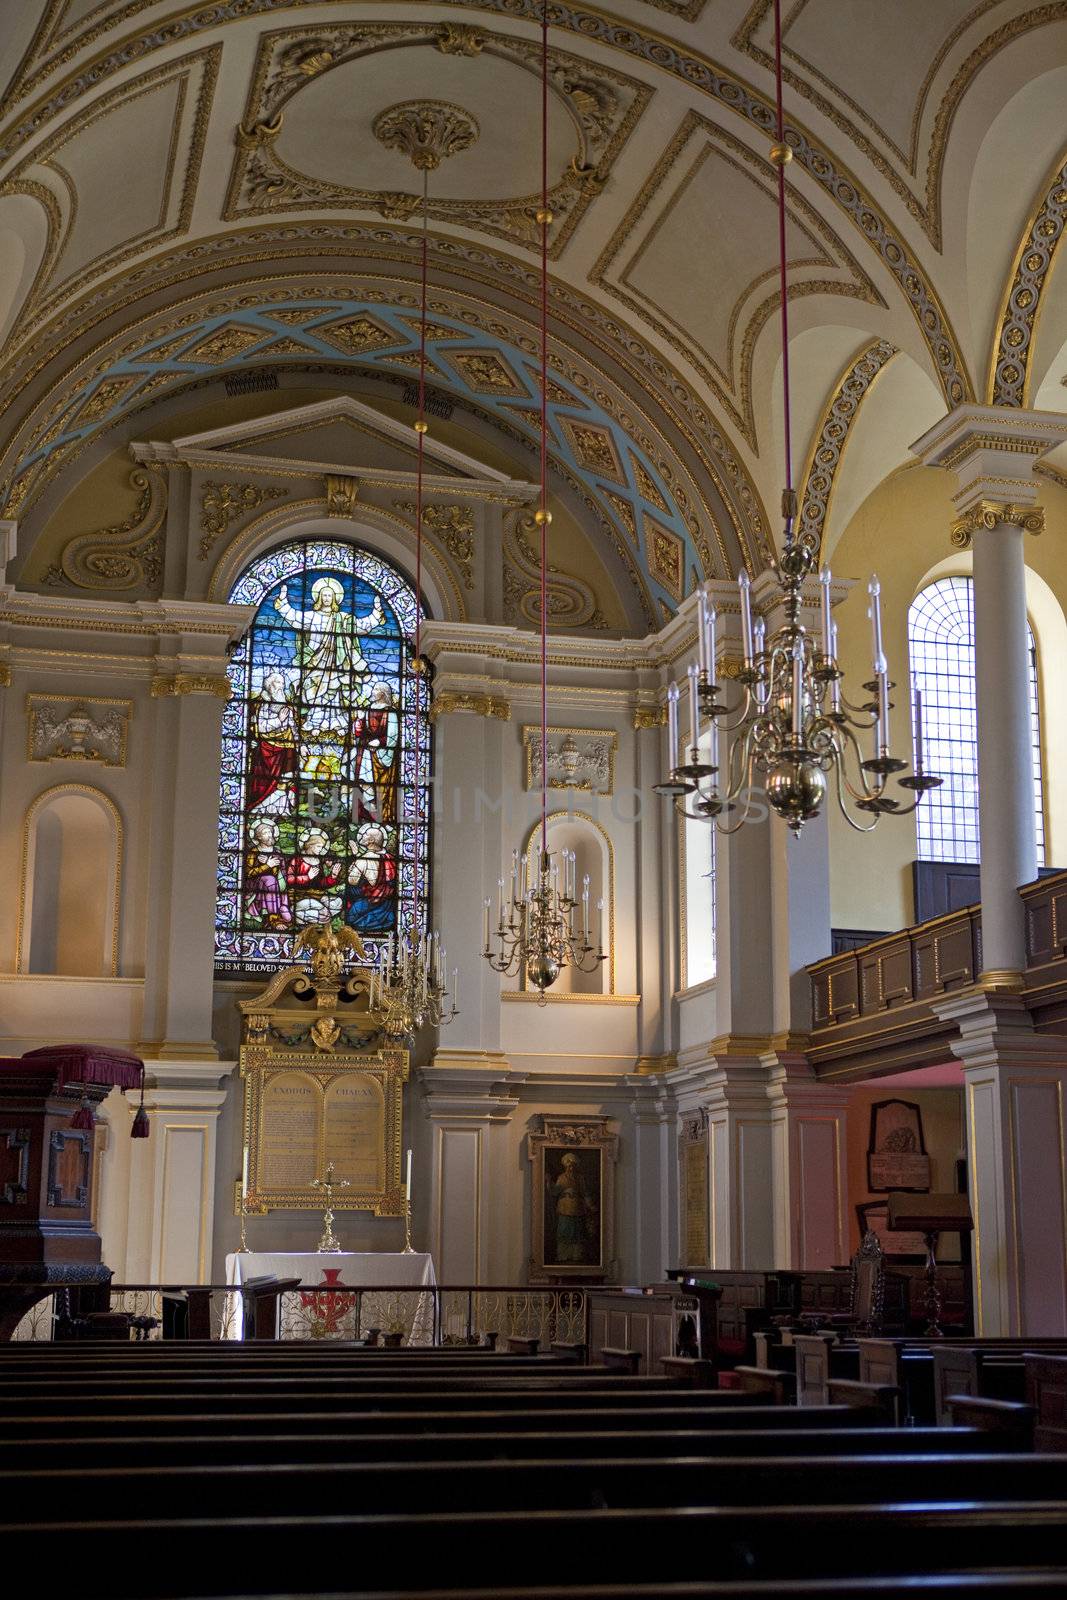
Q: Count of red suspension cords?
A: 3